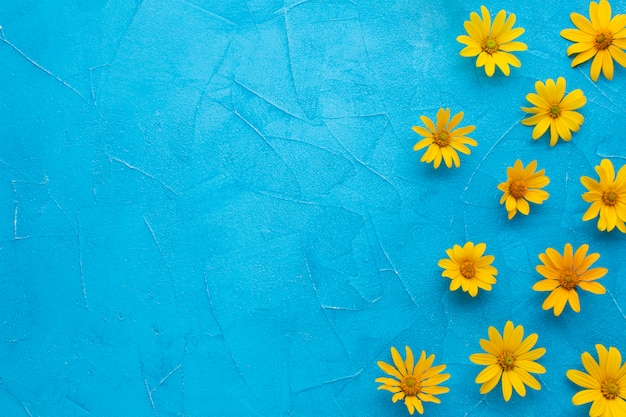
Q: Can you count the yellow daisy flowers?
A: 11